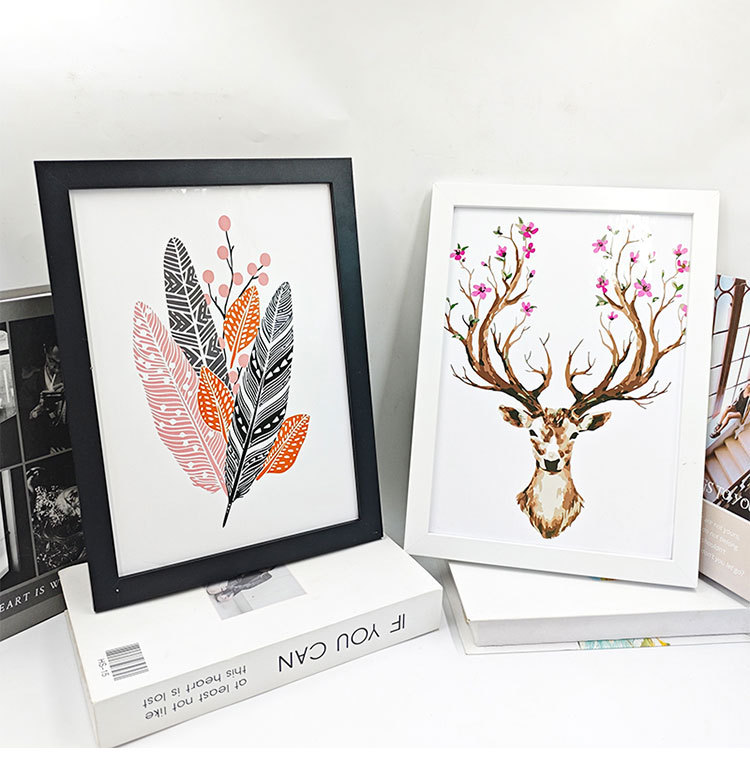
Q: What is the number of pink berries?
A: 13